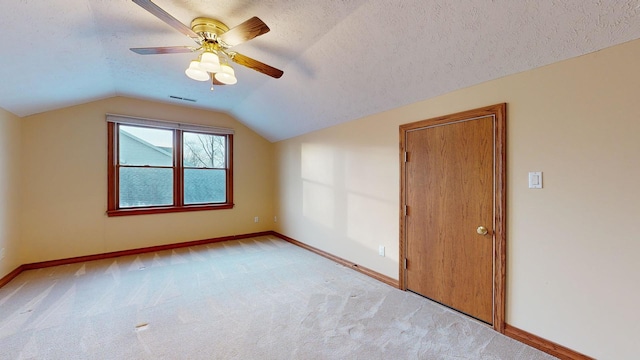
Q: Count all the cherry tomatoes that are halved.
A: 0